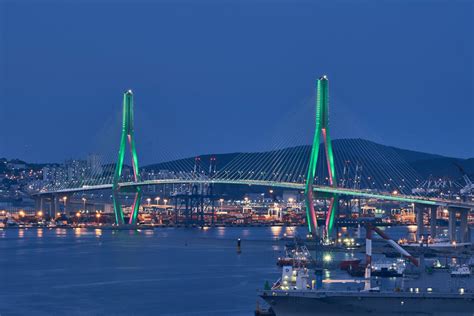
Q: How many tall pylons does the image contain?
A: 2